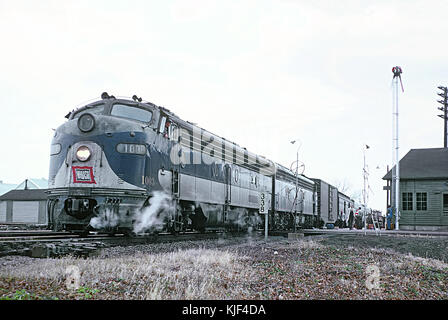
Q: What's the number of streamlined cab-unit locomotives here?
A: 2